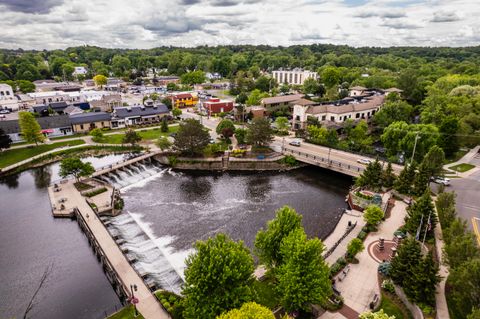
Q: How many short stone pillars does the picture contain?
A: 3